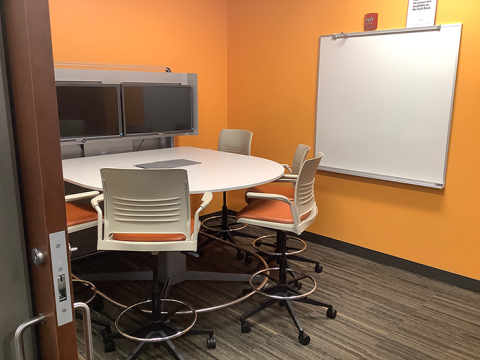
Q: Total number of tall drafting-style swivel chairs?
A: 5